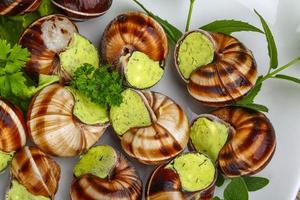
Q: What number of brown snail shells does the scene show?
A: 12